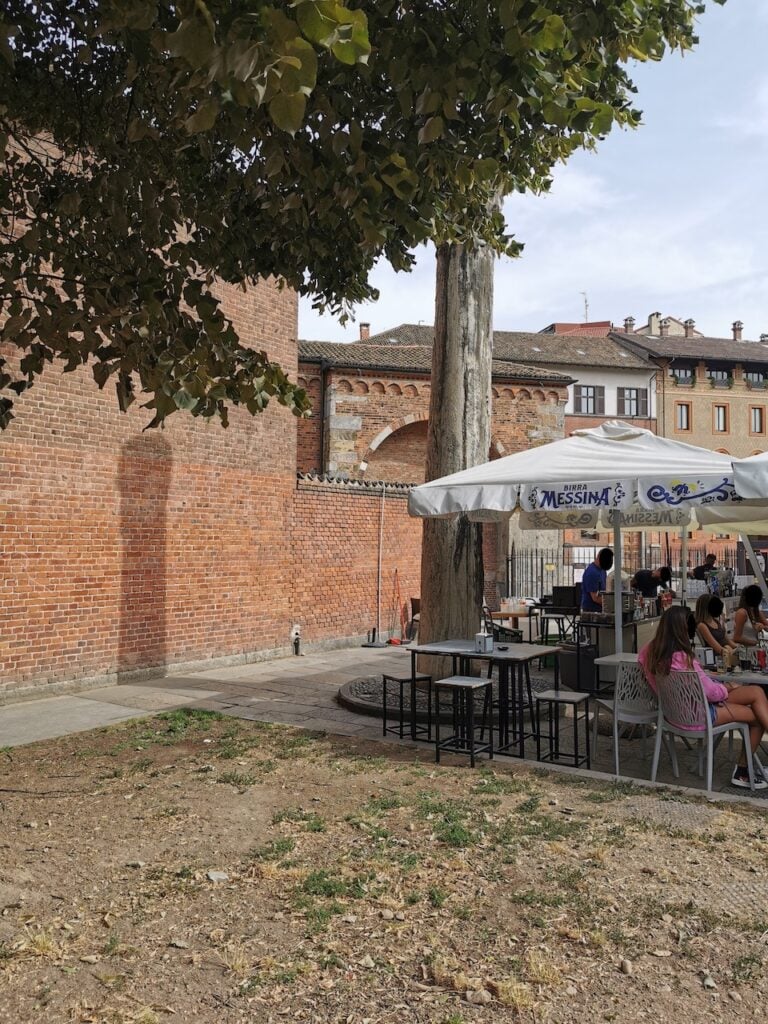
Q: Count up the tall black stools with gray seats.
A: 3